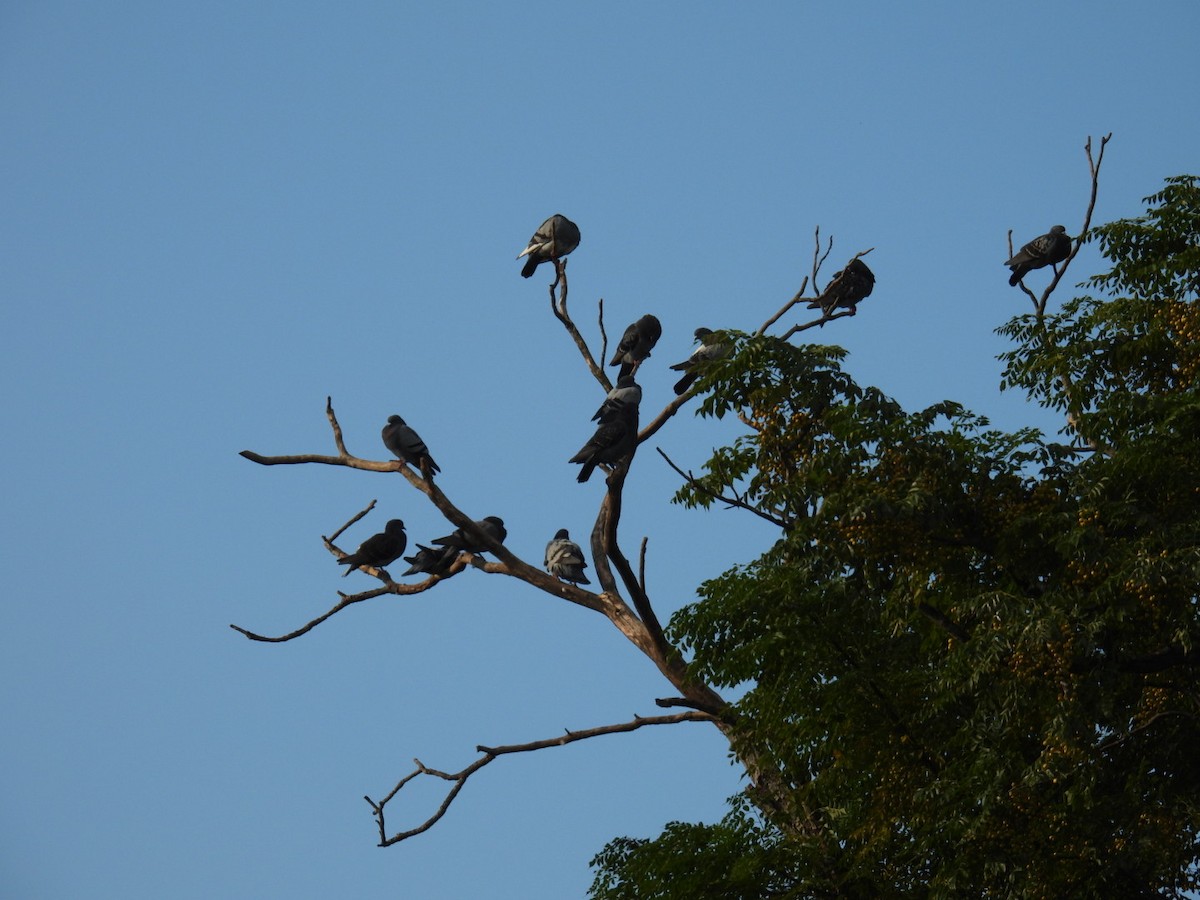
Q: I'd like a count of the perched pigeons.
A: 12